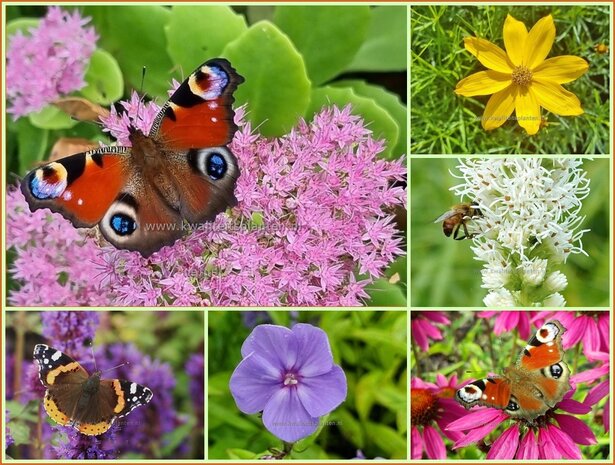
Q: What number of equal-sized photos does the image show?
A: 5